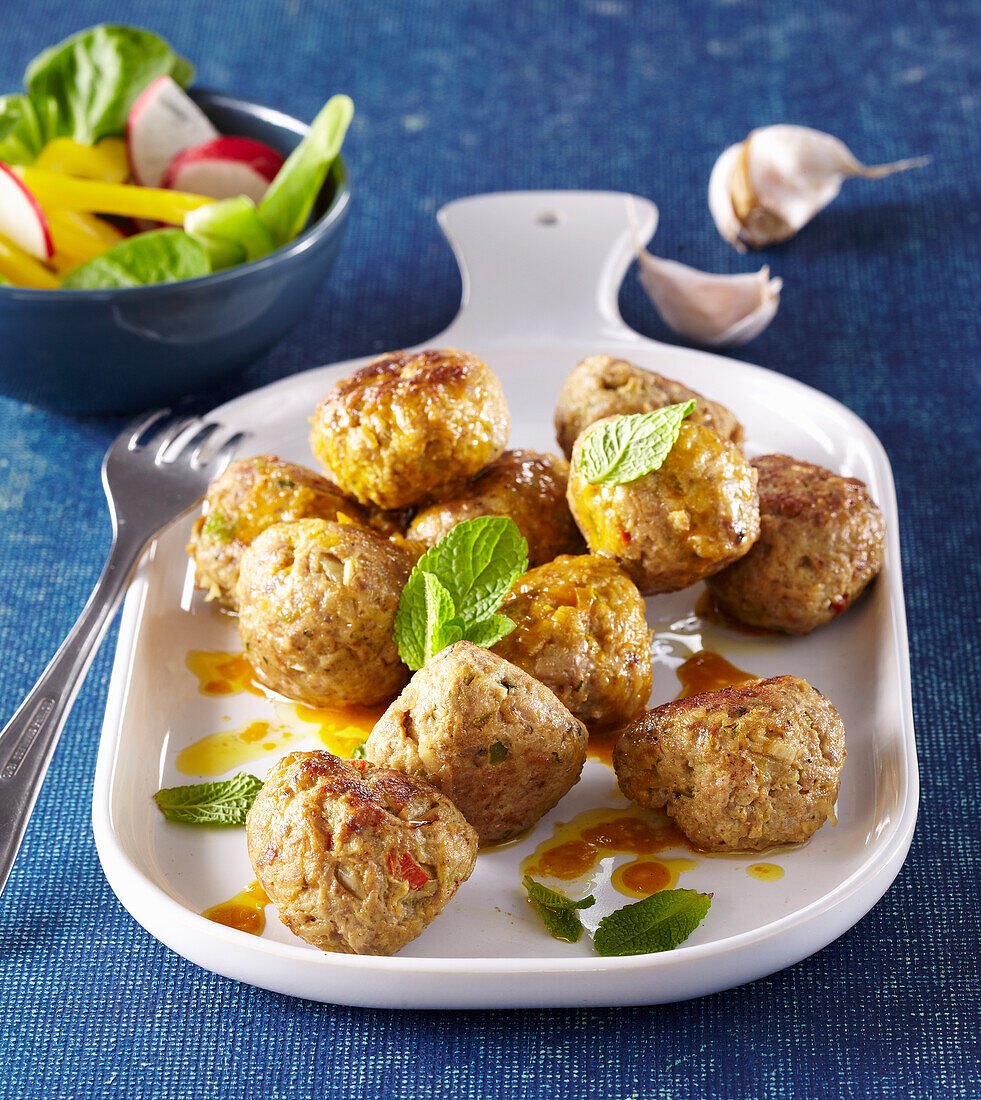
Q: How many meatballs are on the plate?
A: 11